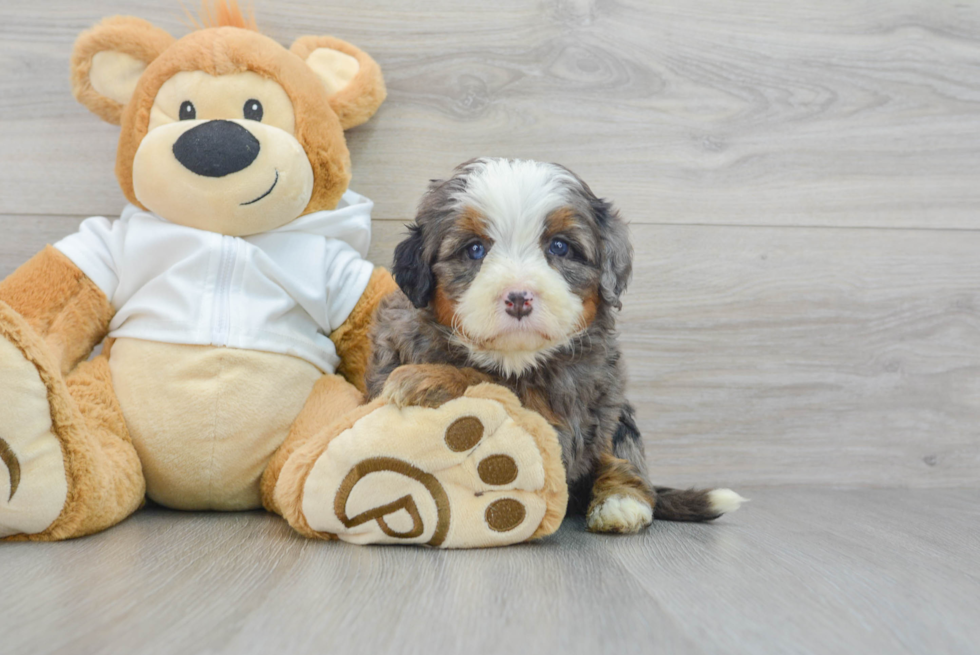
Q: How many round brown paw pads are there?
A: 3